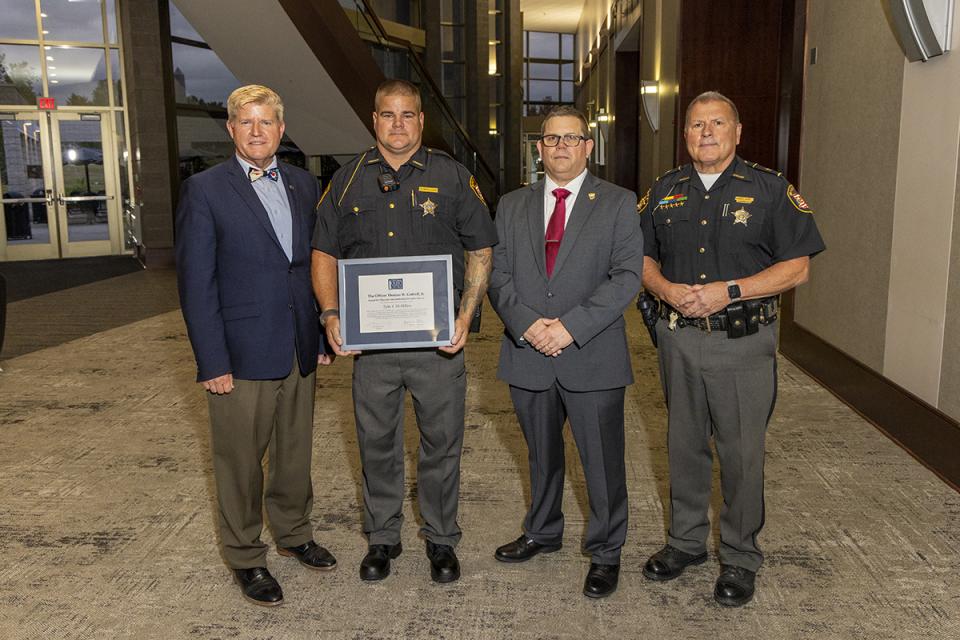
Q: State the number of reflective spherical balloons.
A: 0